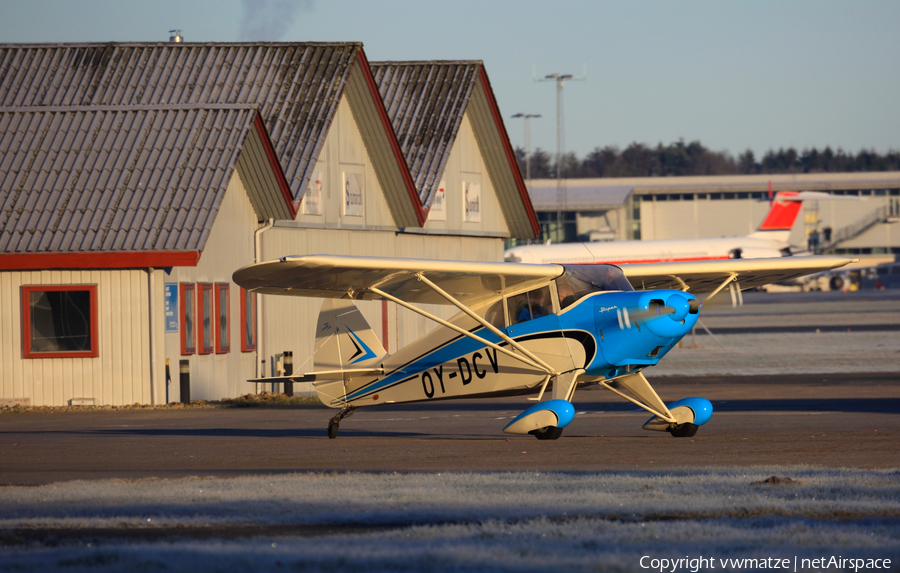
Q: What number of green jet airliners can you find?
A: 0